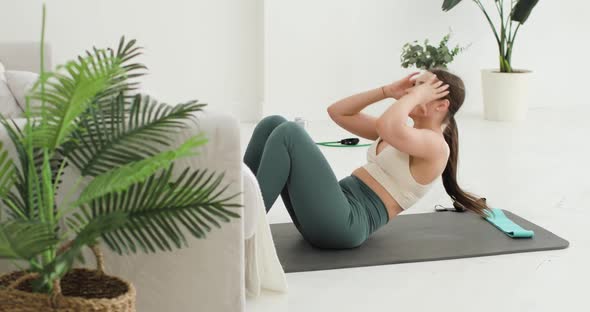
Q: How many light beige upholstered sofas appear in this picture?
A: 1